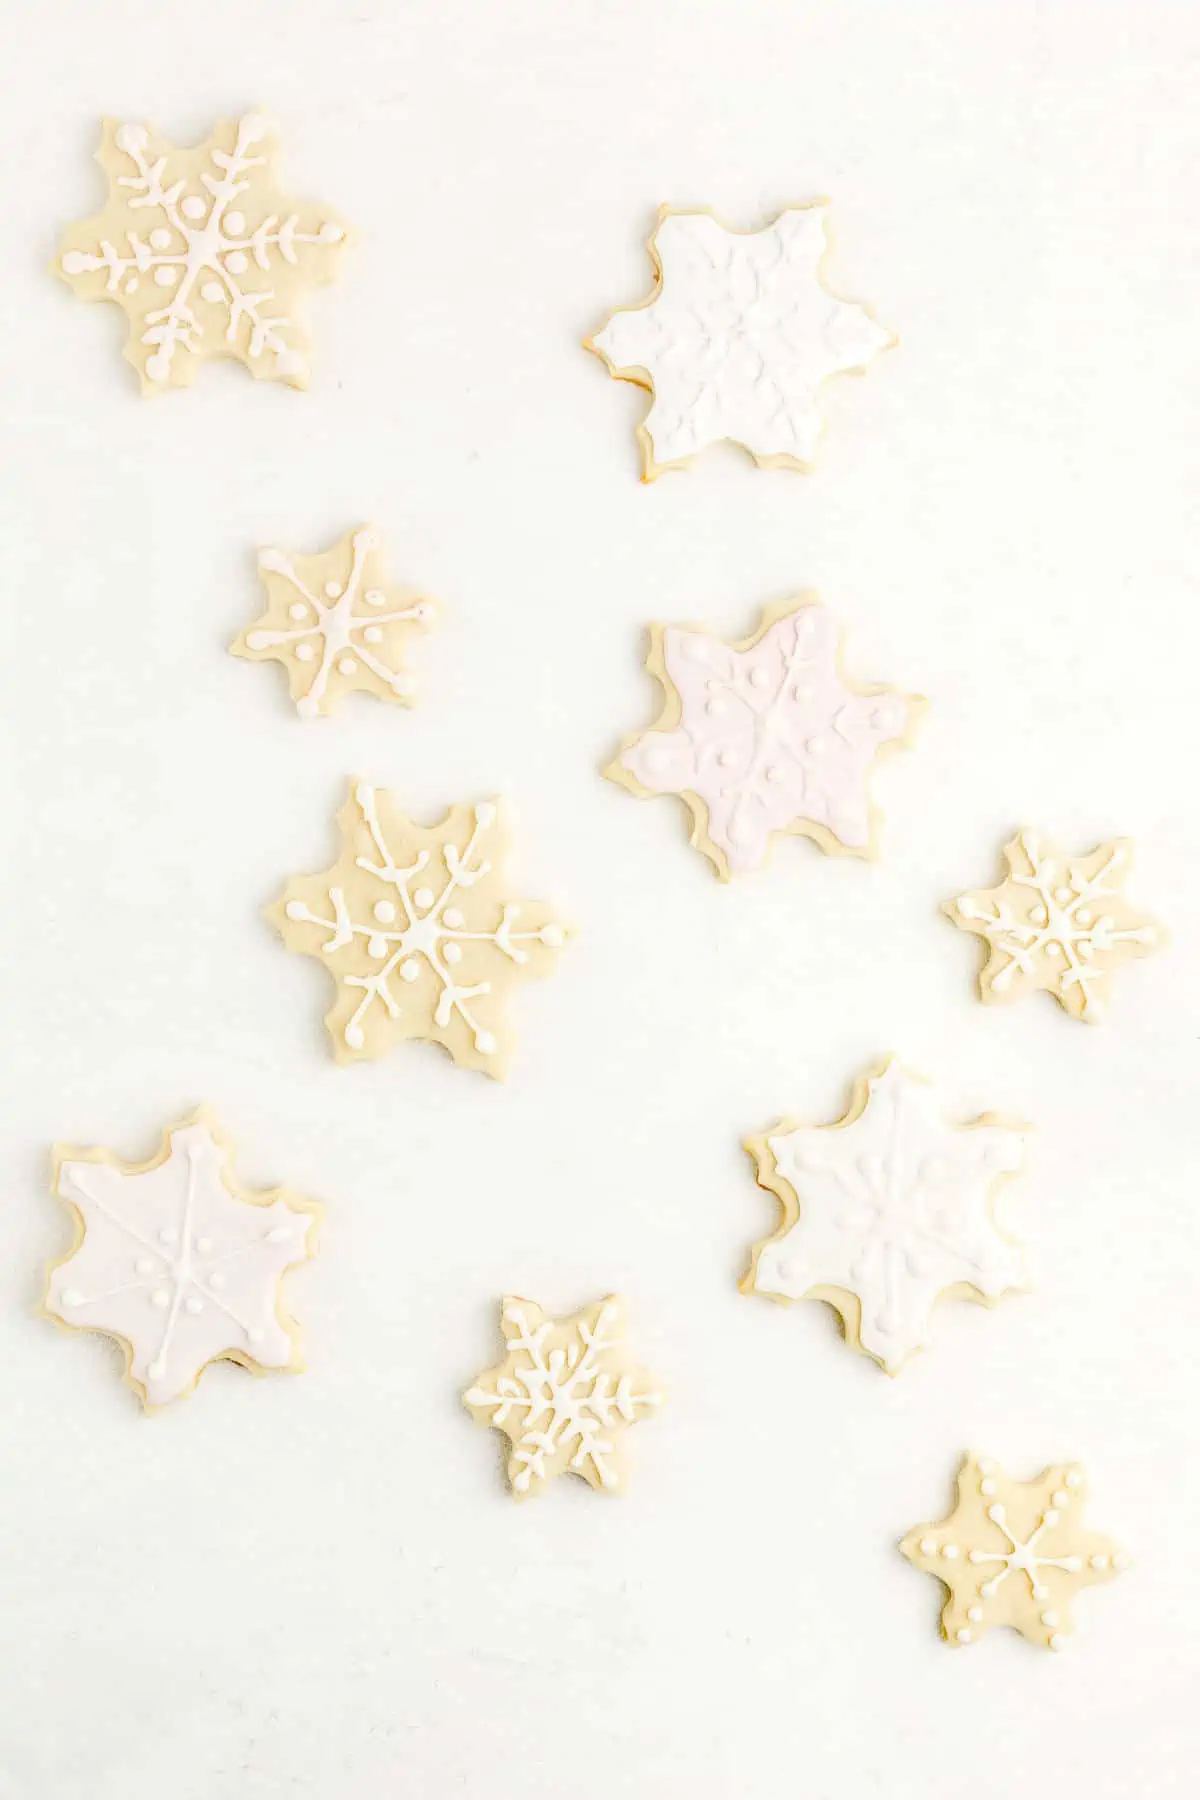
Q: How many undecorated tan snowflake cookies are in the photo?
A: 0